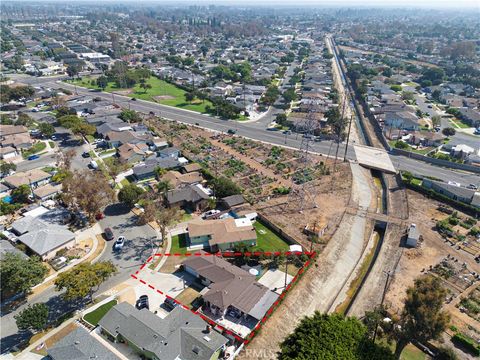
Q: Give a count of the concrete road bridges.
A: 1